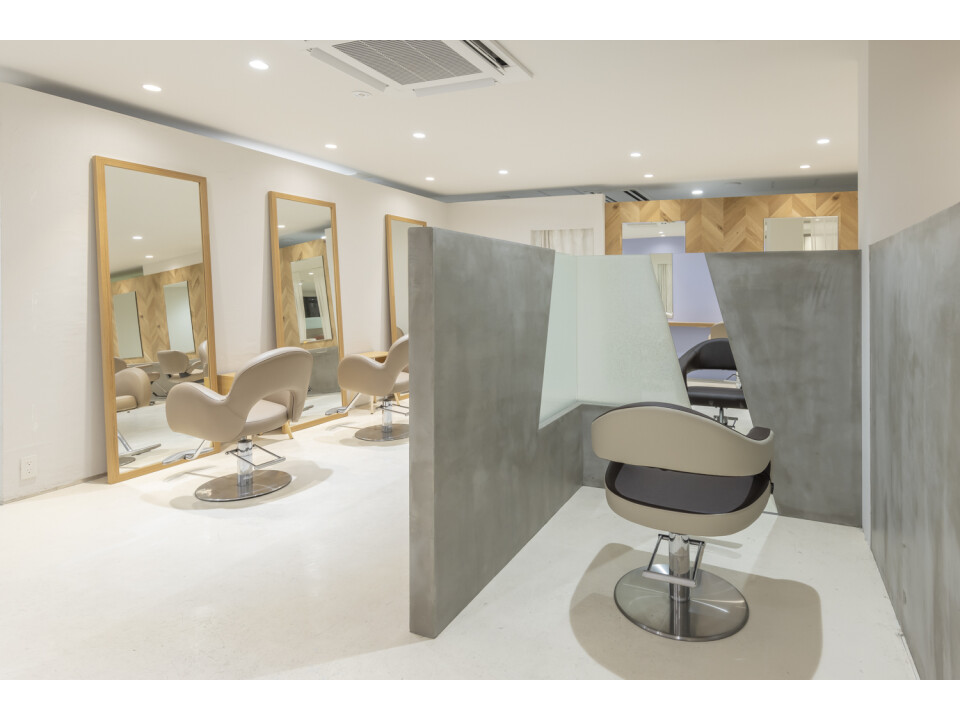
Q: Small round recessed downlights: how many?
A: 11